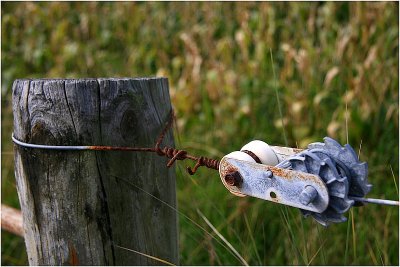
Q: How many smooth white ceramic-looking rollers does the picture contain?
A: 2